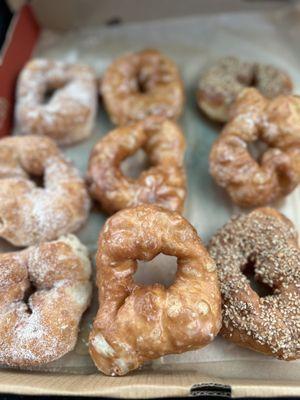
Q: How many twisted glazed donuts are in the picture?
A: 4